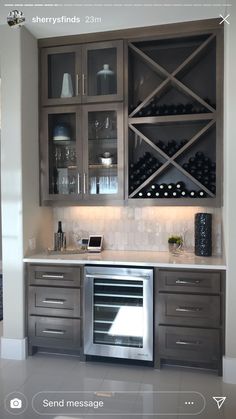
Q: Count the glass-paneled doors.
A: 5